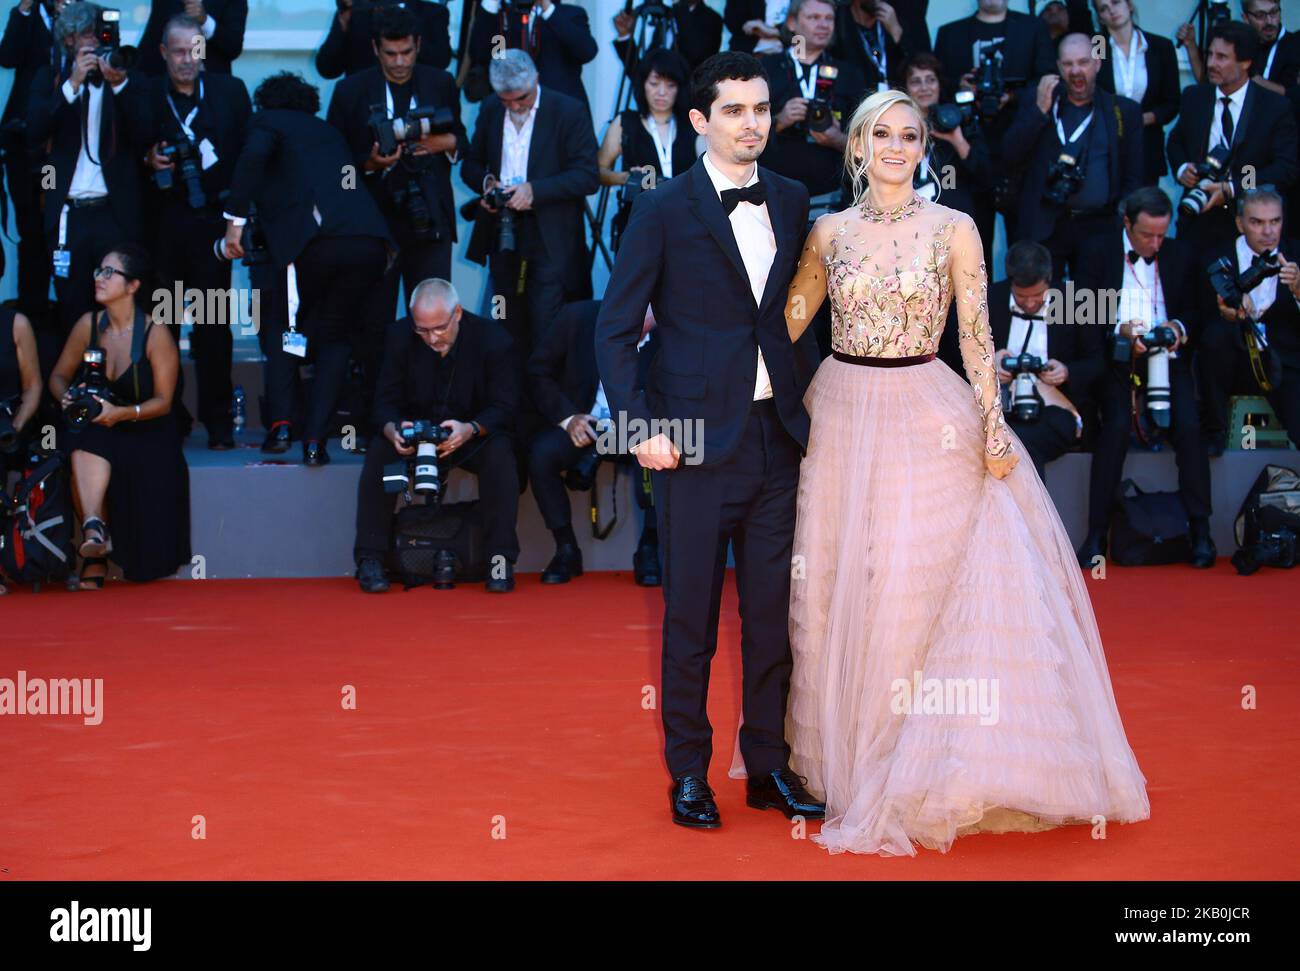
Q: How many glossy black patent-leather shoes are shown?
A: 2